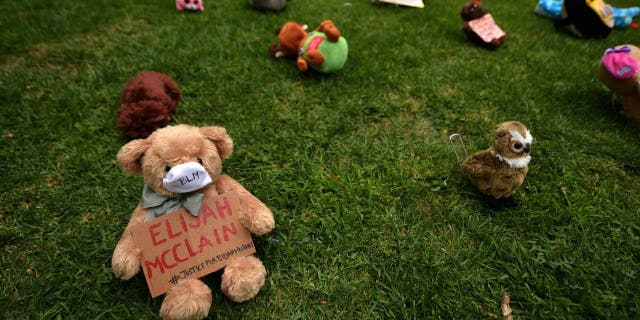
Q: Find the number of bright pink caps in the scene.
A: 1